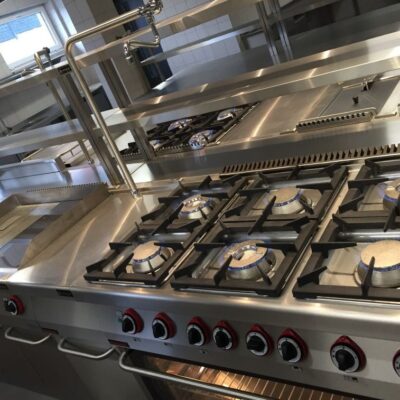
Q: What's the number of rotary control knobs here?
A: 9